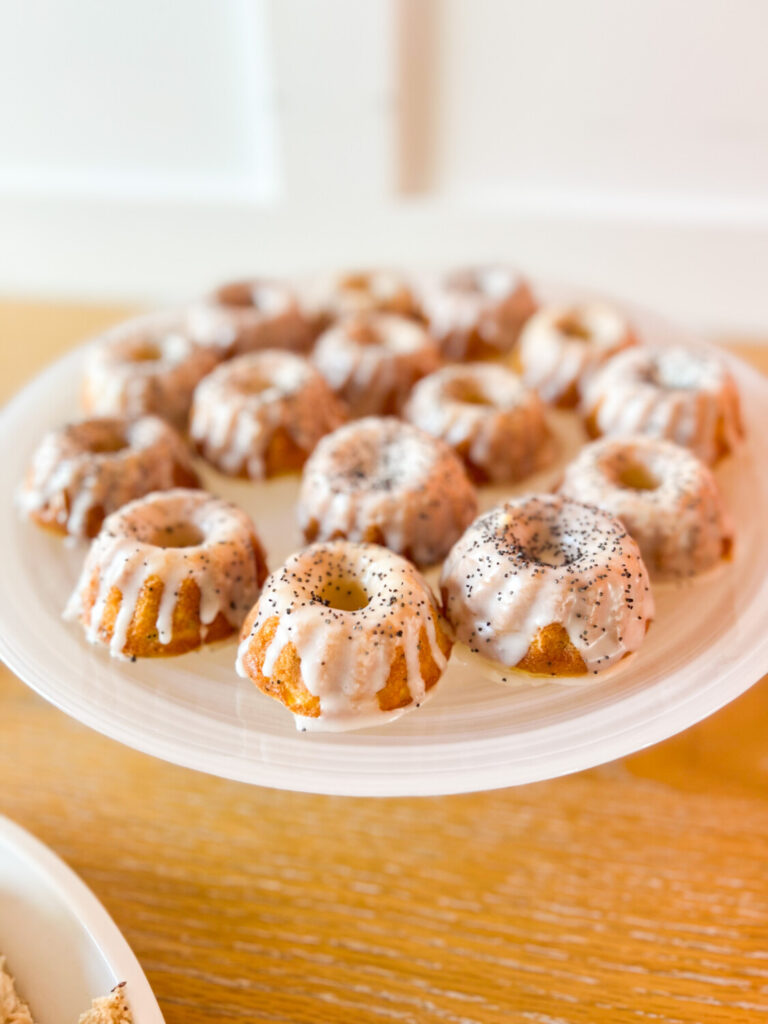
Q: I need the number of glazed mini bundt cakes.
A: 15